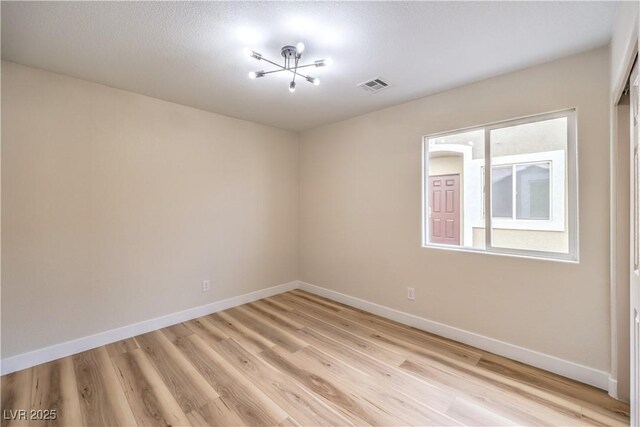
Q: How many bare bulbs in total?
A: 6